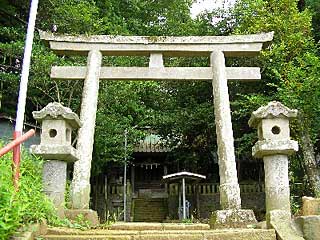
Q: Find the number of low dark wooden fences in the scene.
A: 2